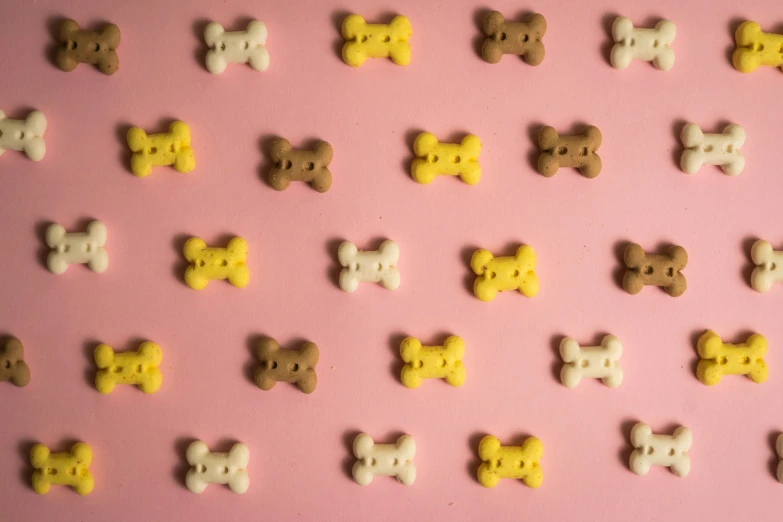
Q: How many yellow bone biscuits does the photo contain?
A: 11